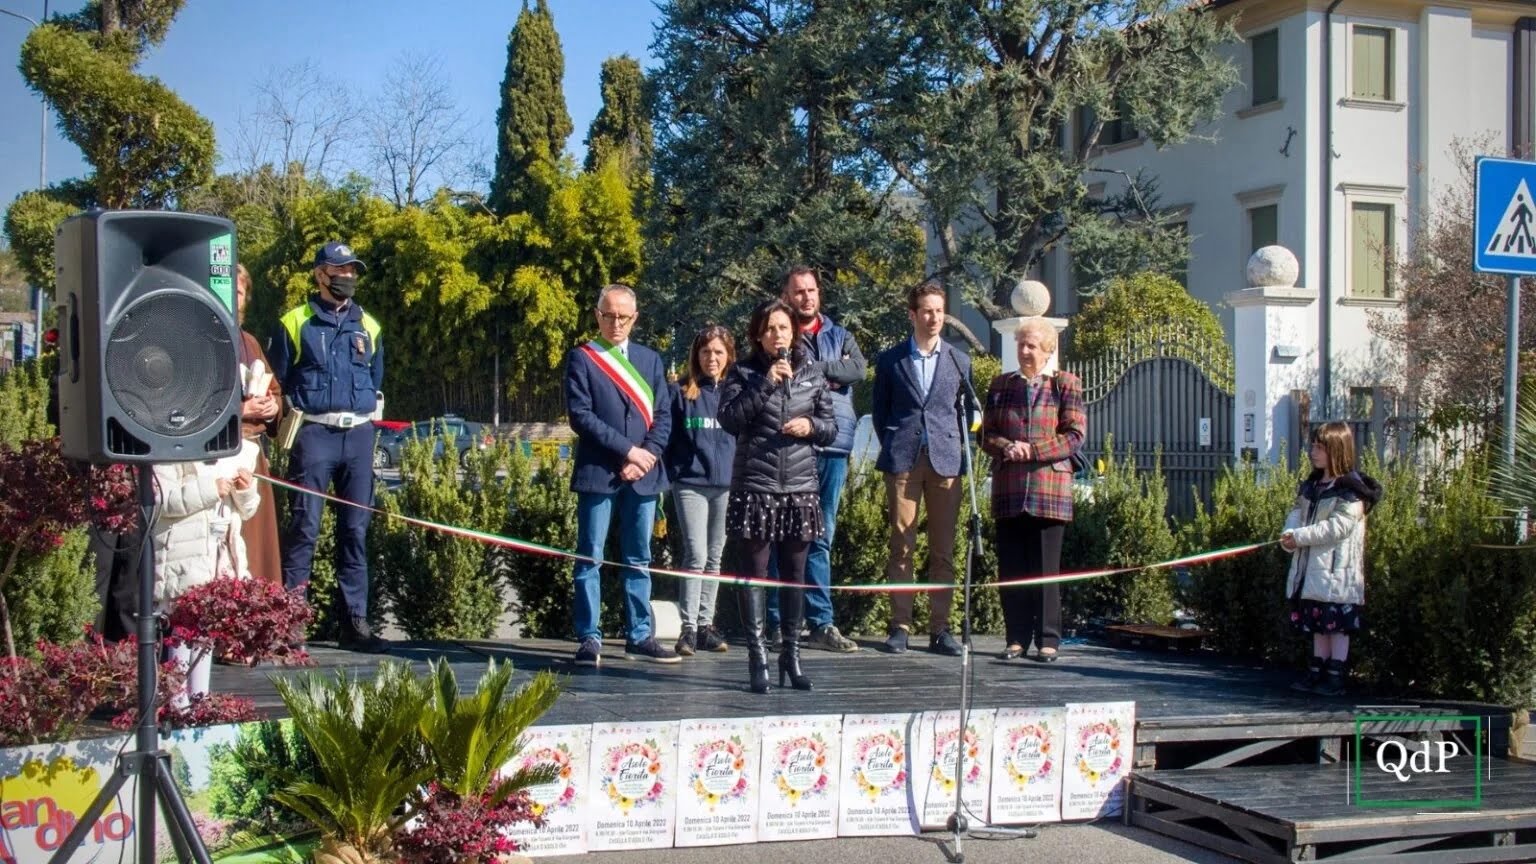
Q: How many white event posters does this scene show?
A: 8